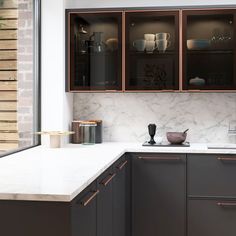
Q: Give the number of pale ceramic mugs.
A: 5